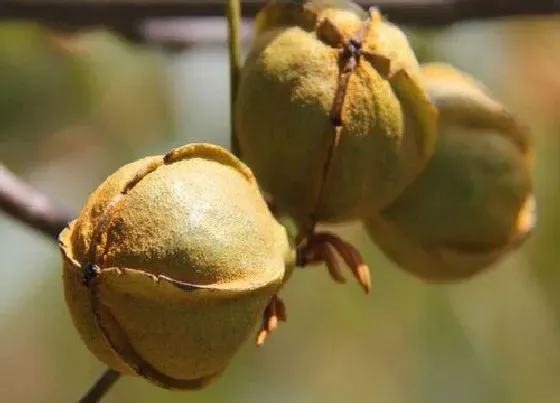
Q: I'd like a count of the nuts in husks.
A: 3